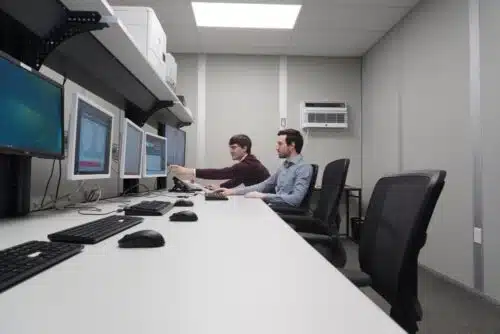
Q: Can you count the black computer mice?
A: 3